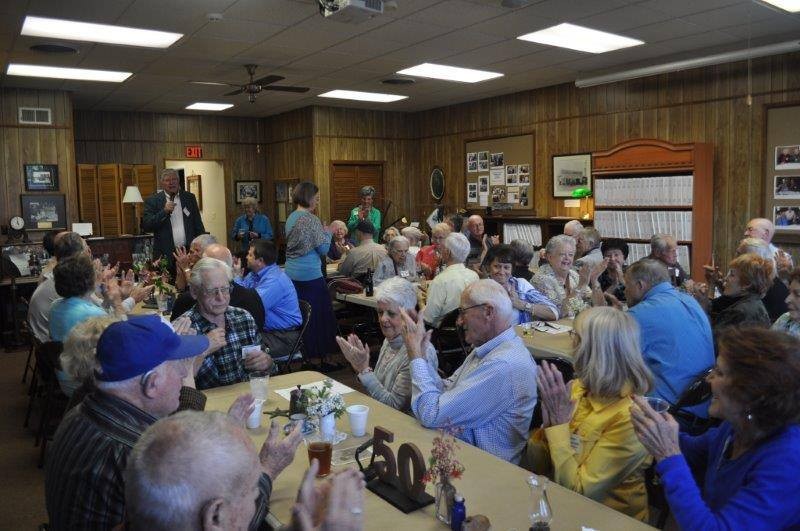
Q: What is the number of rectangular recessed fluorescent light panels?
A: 7